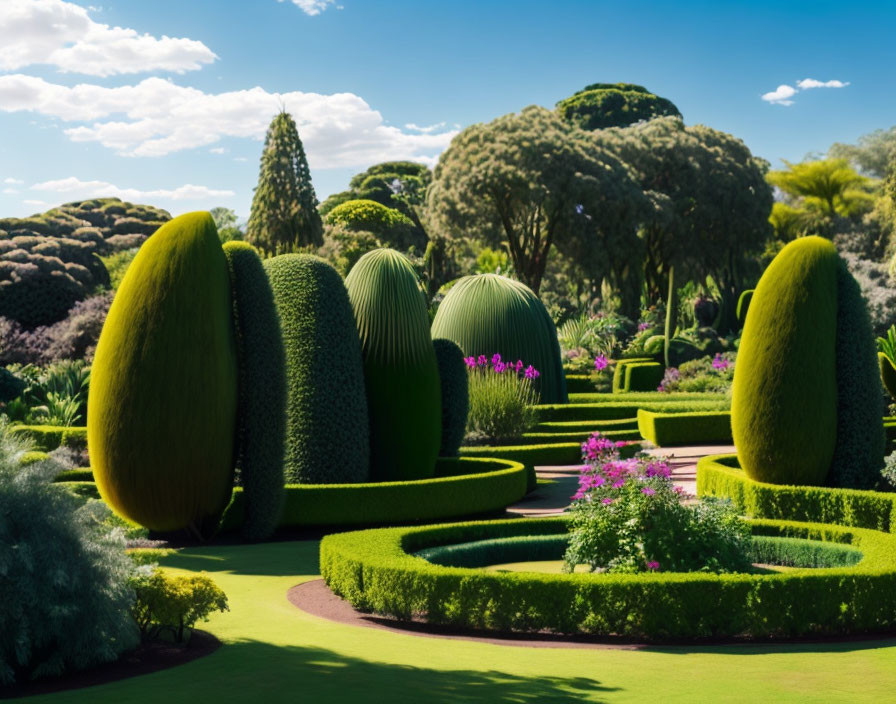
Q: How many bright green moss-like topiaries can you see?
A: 2